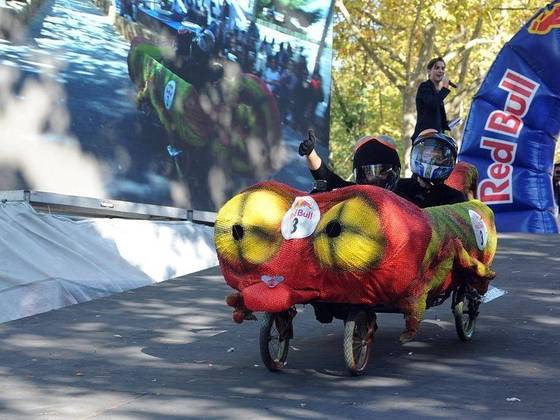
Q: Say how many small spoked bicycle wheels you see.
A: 3